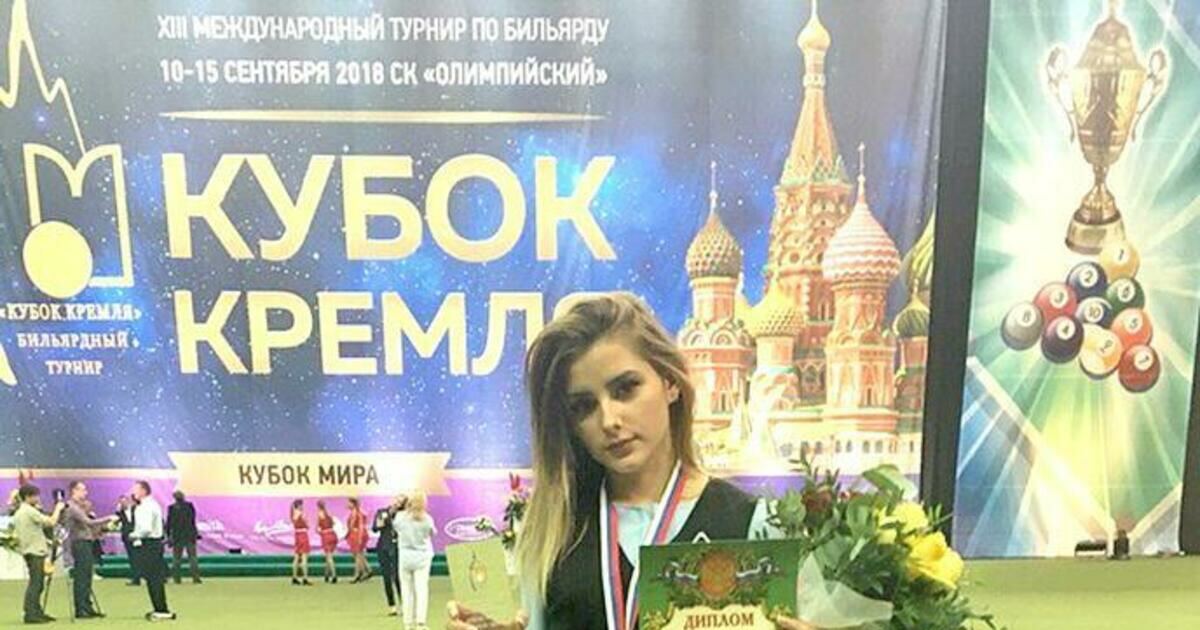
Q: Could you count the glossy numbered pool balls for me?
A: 10